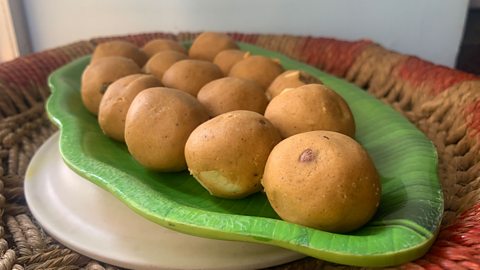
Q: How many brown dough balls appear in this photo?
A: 15